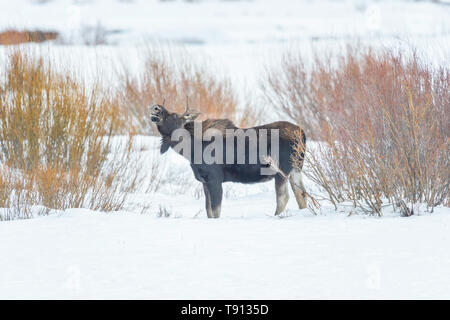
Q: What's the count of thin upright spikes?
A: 2